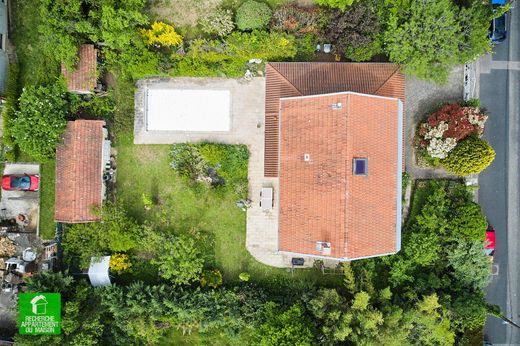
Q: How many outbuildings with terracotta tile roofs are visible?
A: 2